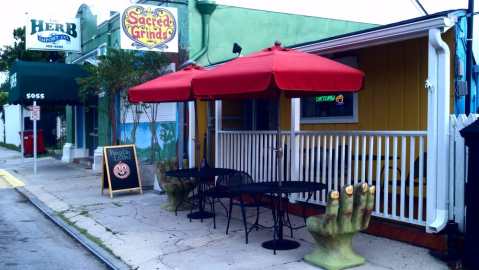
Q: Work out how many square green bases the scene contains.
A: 2